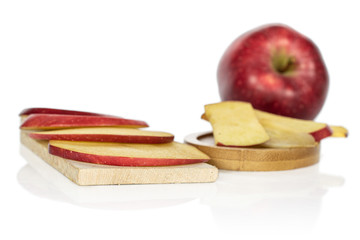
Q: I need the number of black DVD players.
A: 0